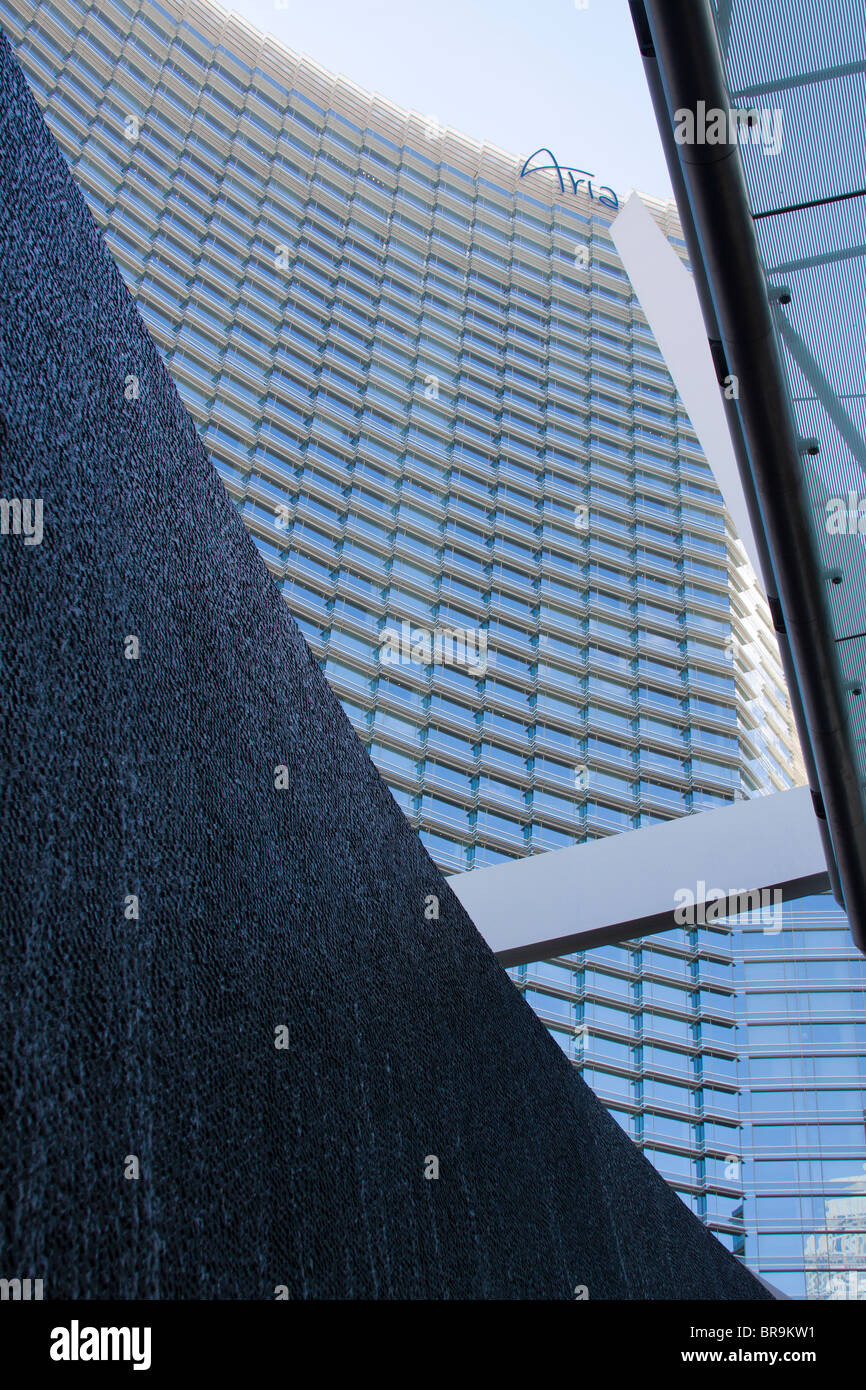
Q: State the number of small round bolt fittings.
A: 5